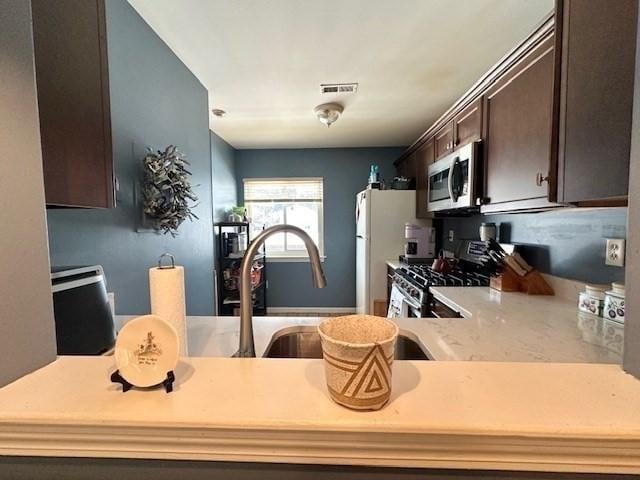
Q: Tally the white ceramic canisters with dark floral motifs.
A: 2